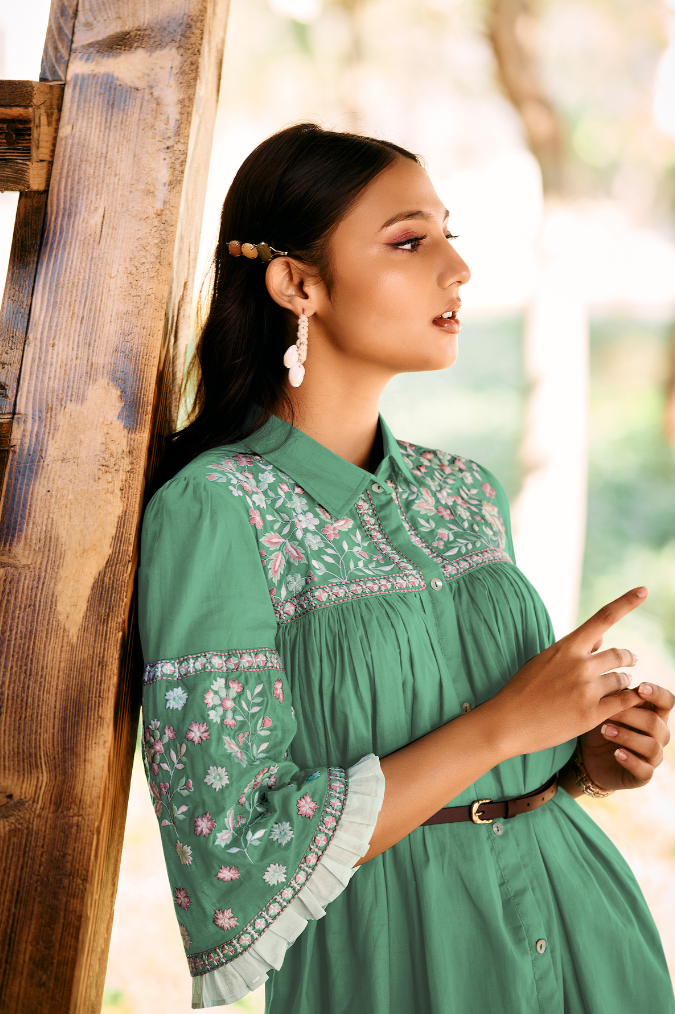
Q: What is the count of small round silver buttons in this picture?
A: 5